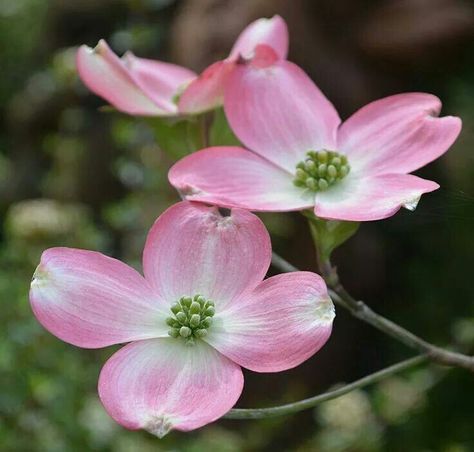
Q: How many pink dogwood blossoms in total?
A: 3